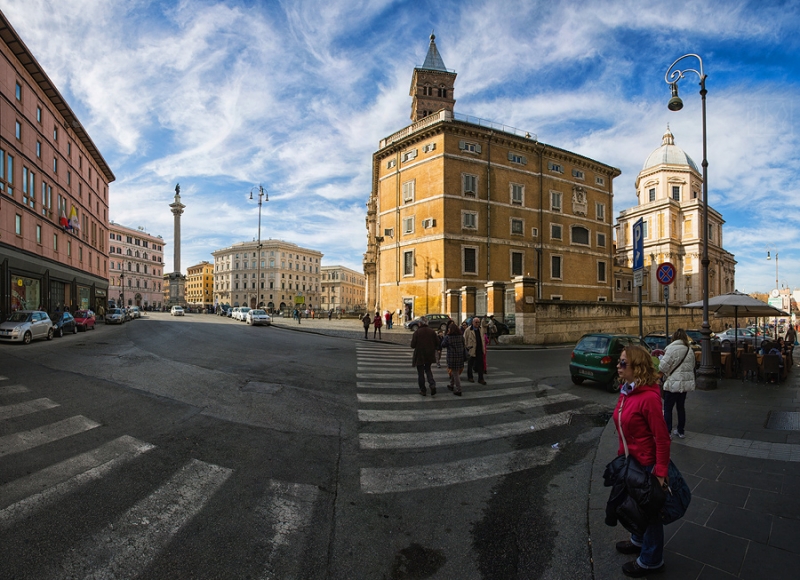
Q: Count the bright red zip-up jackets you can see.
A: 1